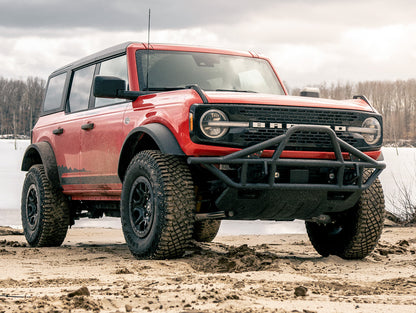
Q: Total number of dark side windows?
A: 3